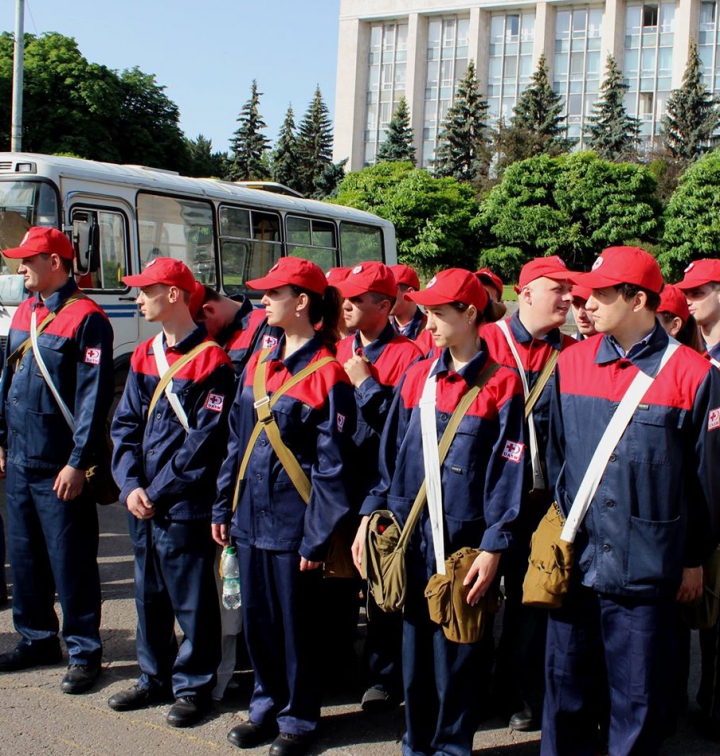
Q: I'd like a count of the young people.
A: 14